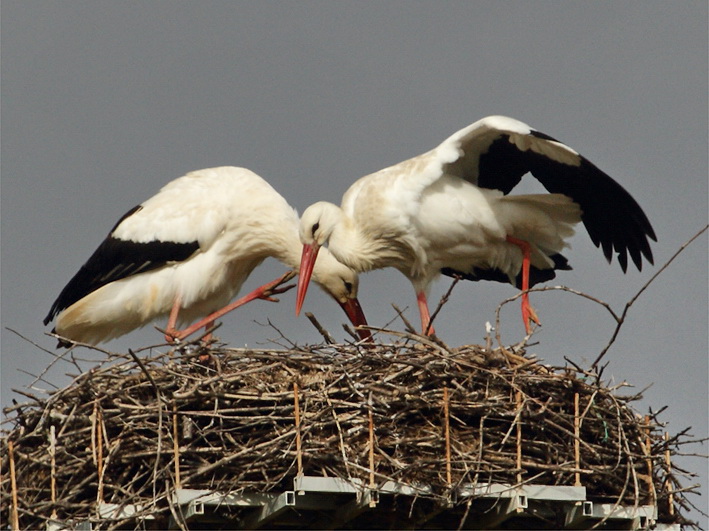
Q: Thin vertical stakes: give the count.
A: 11